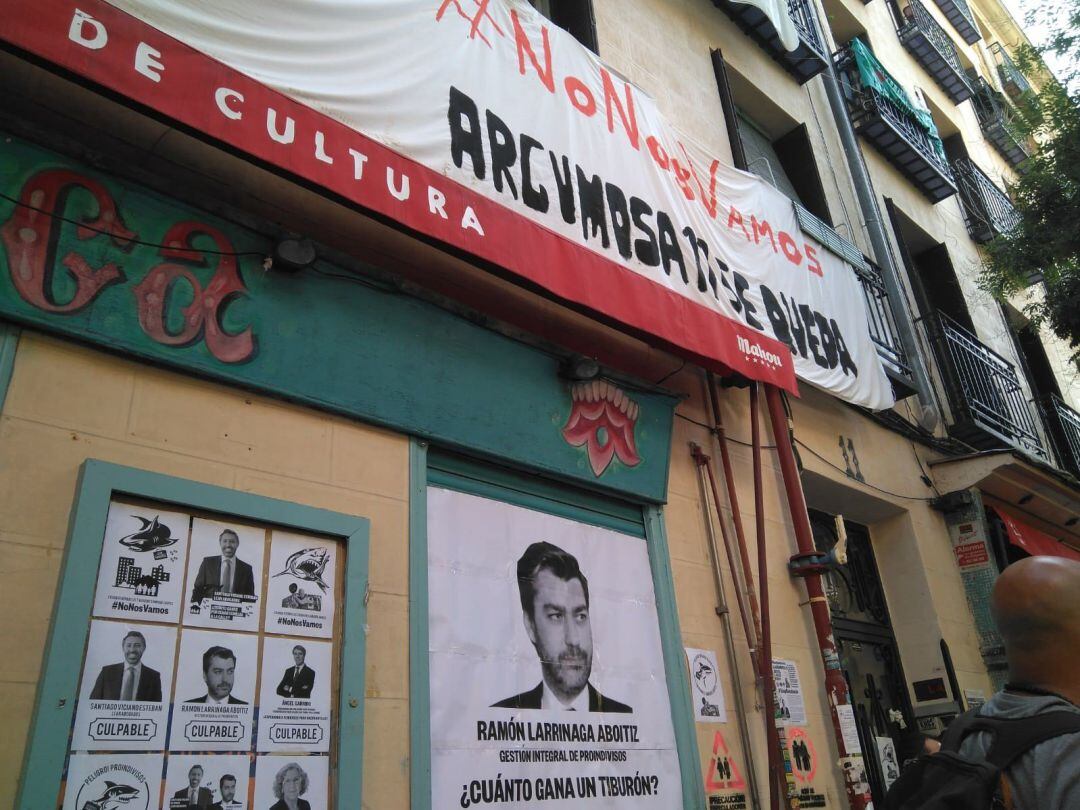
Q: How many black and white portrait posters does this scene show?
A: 7